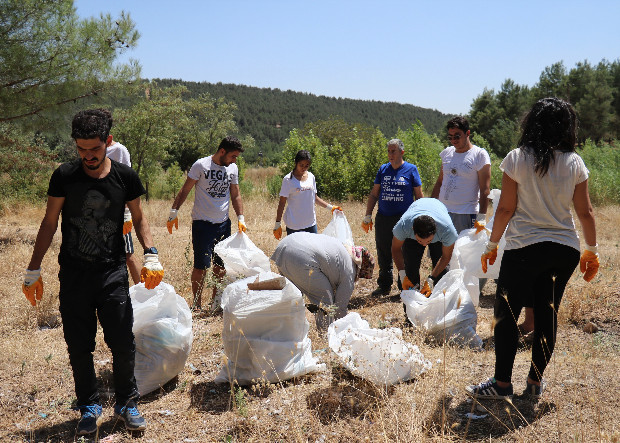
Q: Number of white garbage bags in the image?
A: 7